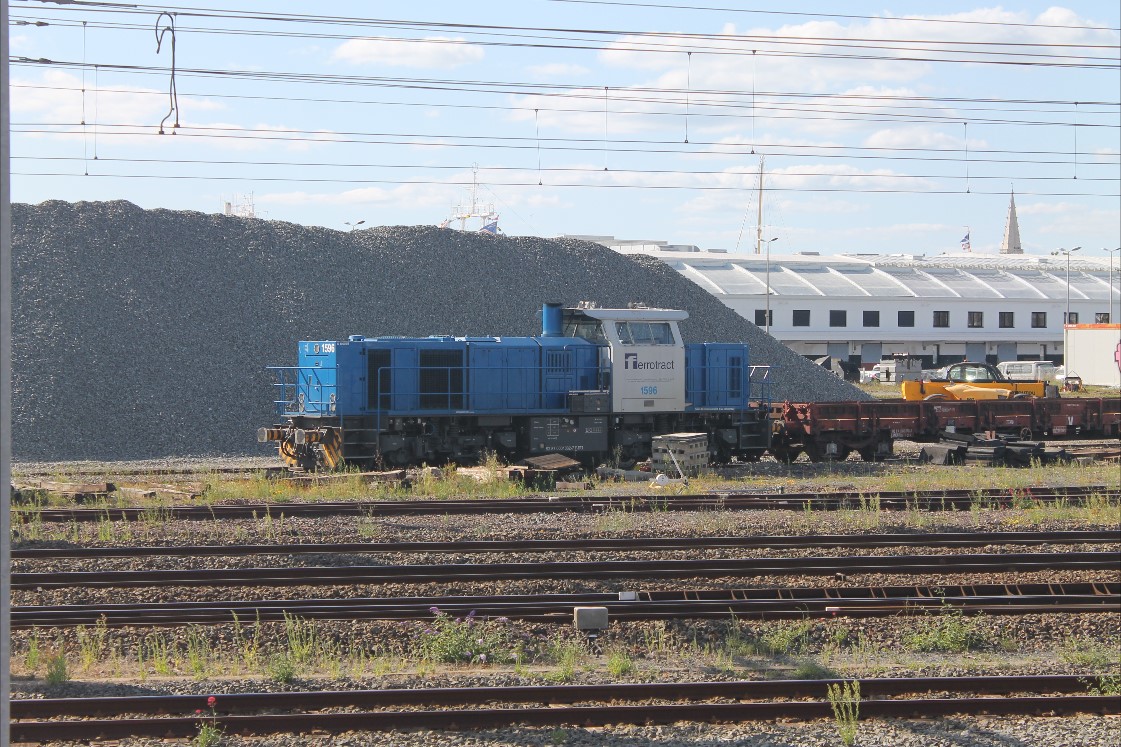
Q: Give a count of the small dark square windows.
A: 11